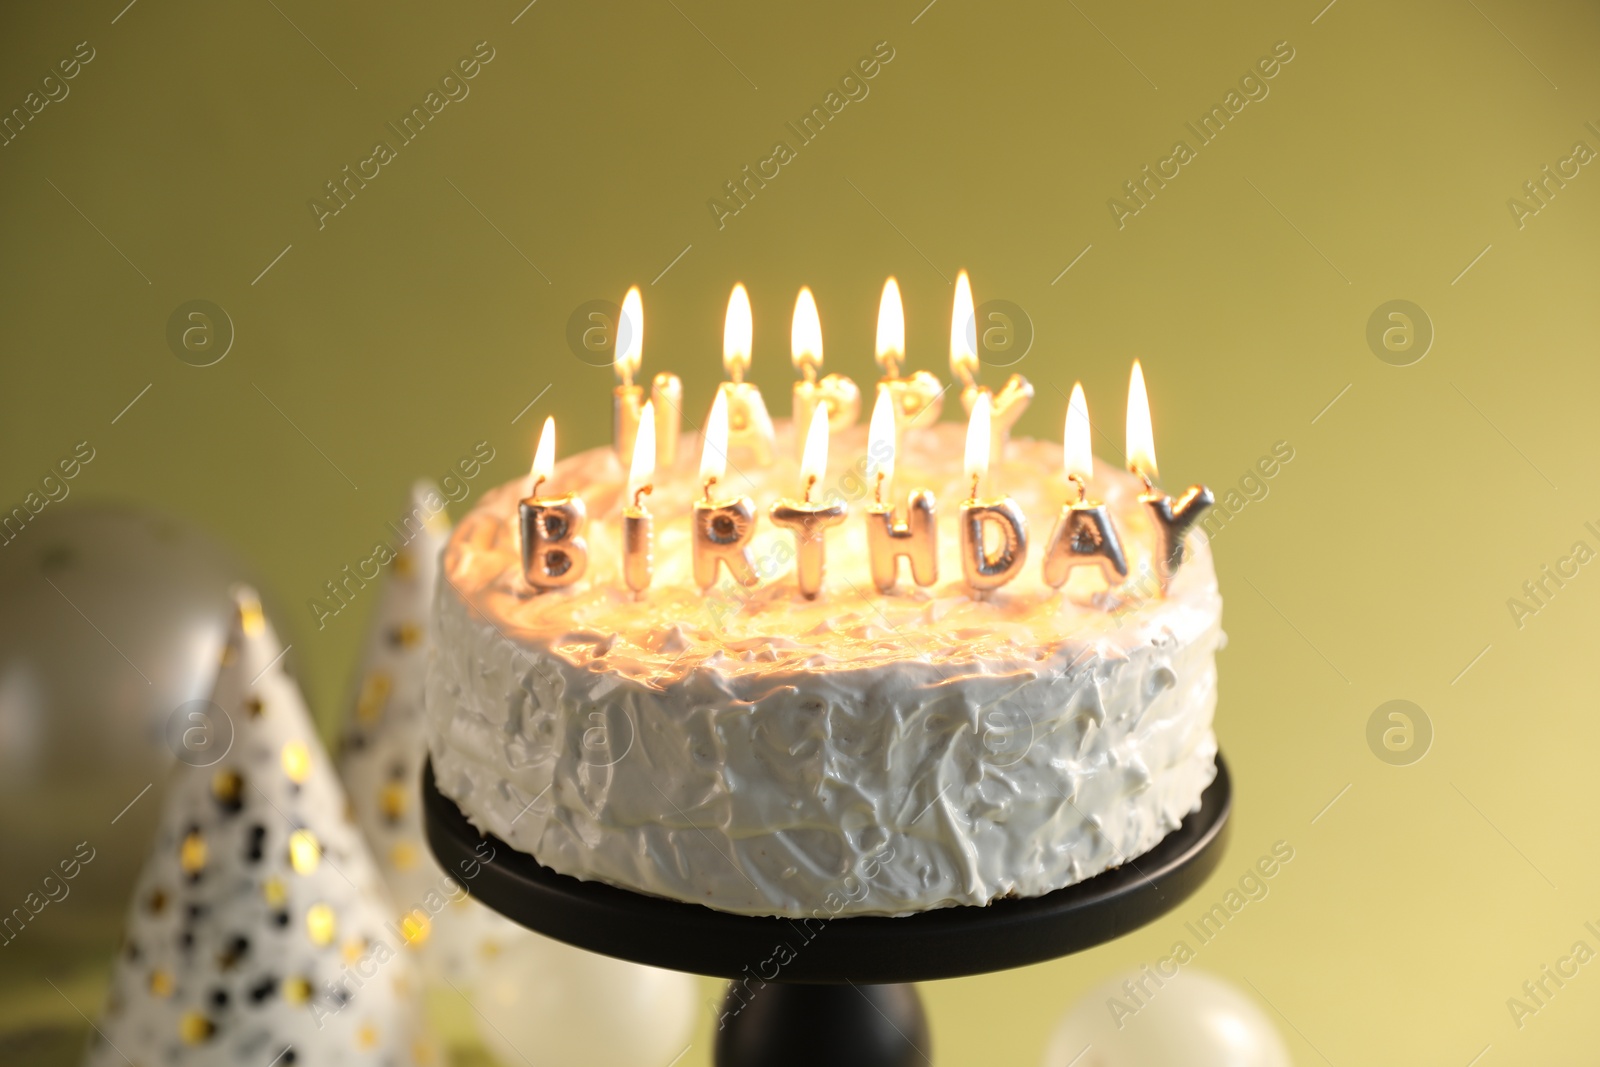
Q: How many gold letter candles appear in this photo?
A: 13